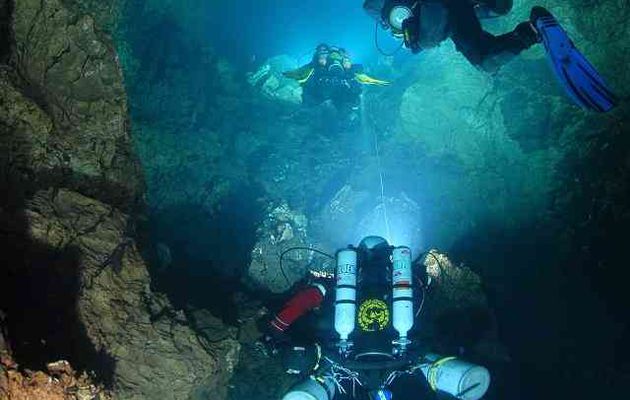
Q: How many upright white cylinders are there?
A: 2